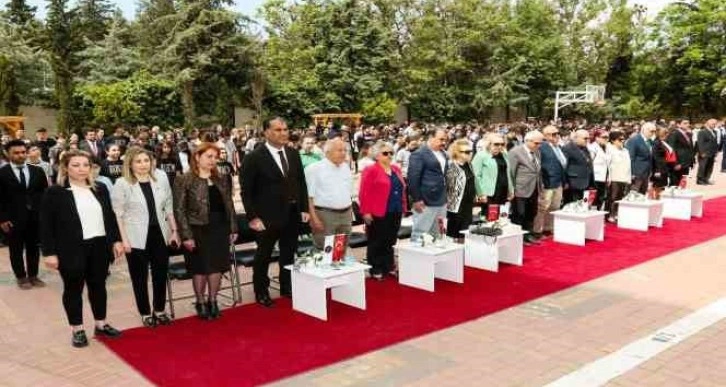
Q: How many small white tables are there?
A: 6